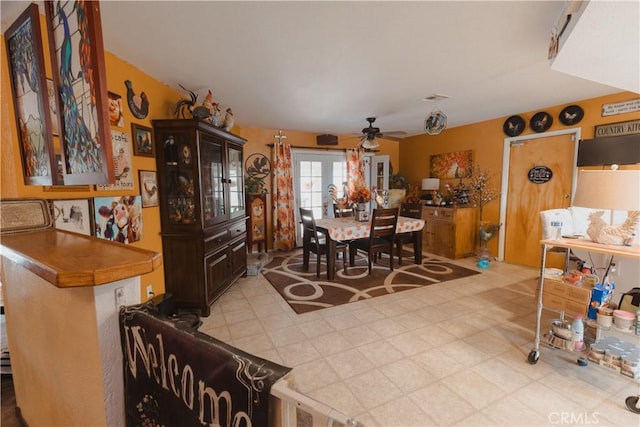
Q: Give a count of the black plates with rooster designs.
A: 3